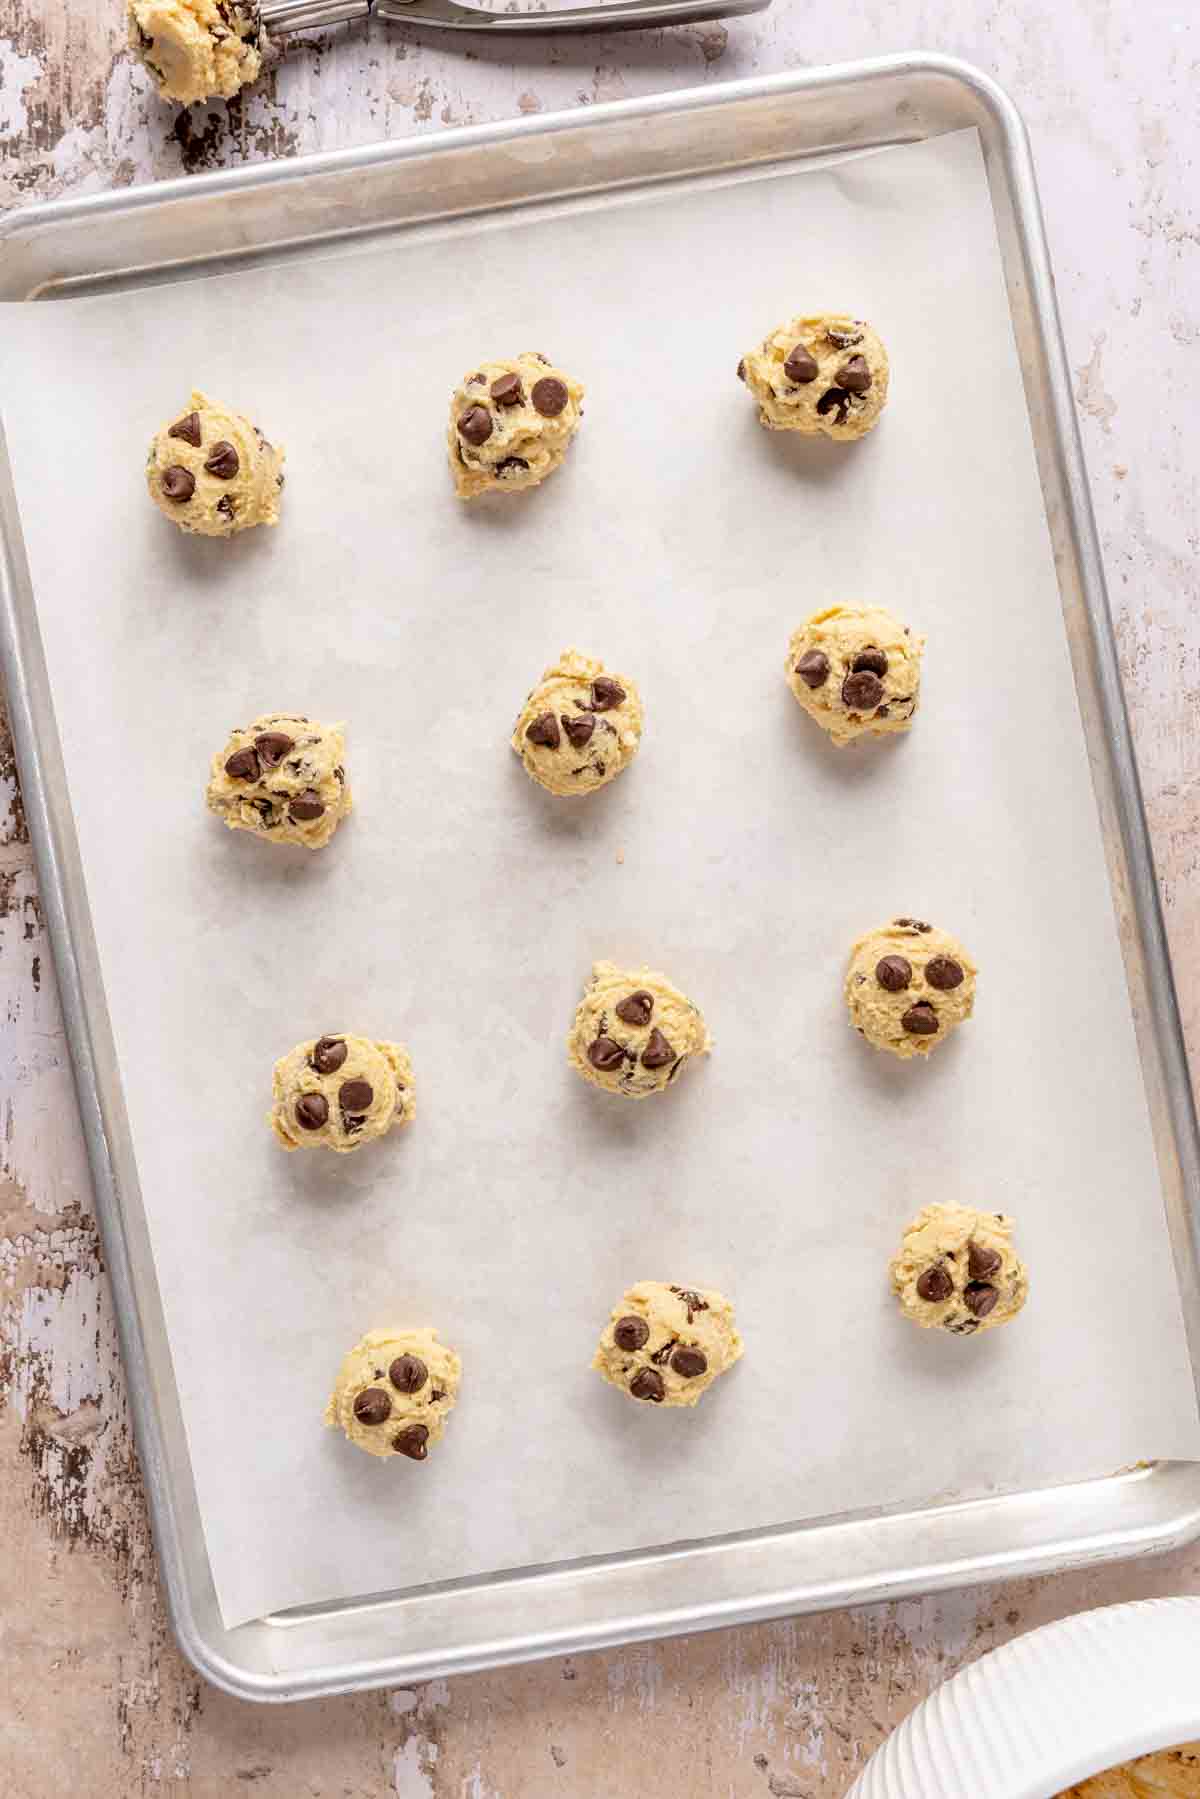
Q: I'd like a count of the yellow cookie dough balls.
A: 12